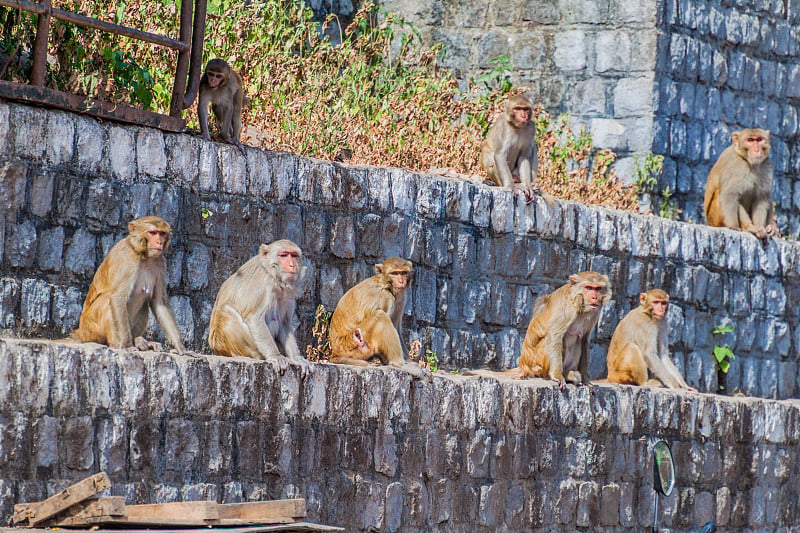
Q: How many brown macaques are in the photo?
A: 8